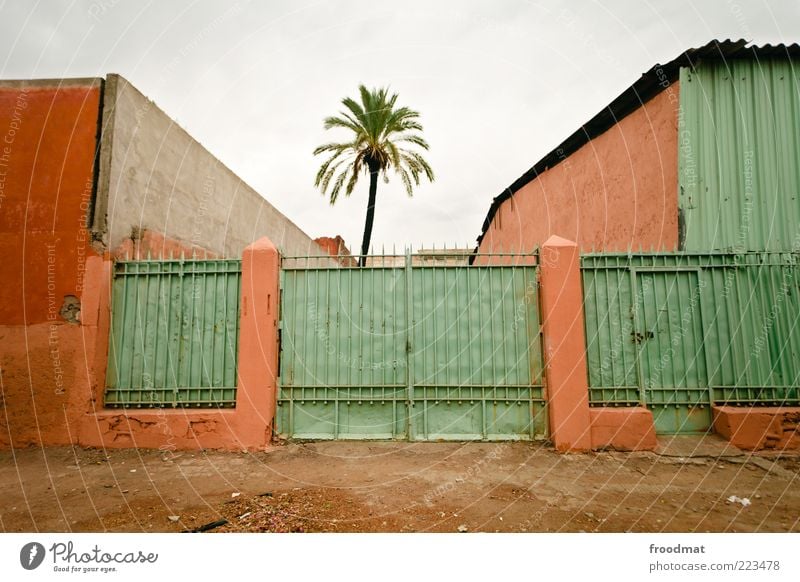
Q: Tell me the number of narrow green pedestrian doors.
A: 1